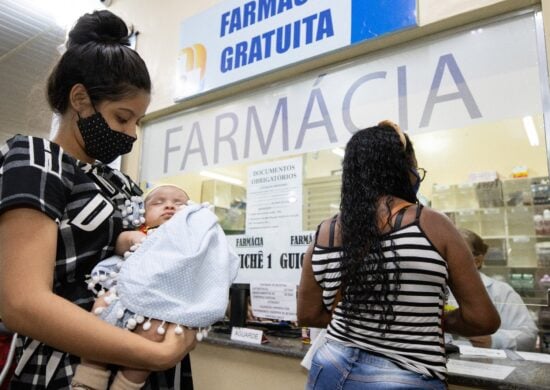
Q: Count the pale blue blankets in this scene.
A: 1